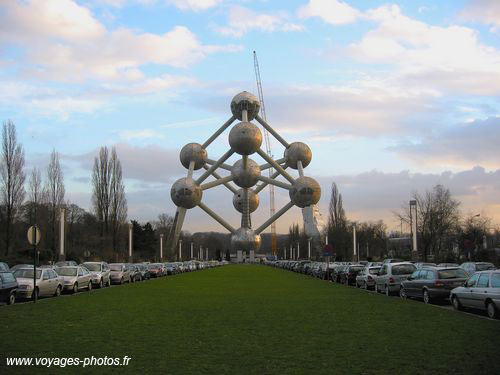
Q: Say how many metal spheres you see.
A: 9